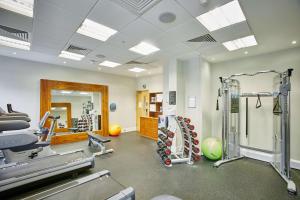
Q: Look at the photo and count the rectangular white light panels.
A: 9